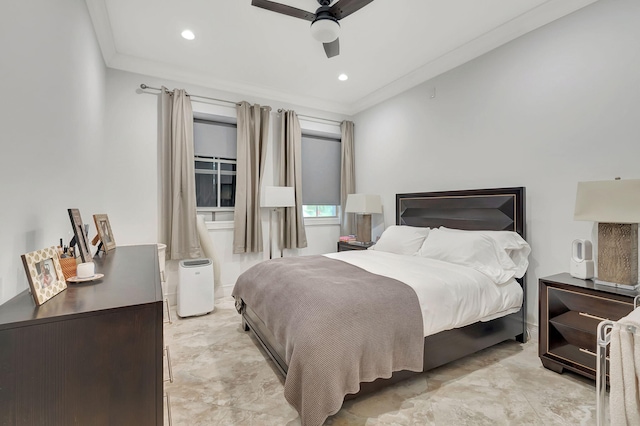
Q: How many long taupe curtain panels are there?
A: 4